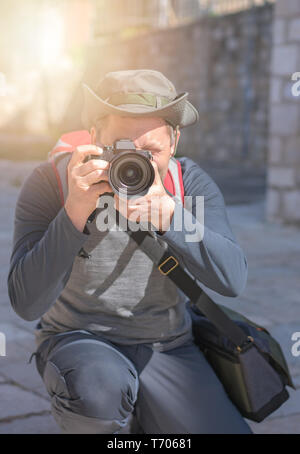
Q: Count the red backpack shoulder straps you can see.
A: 2